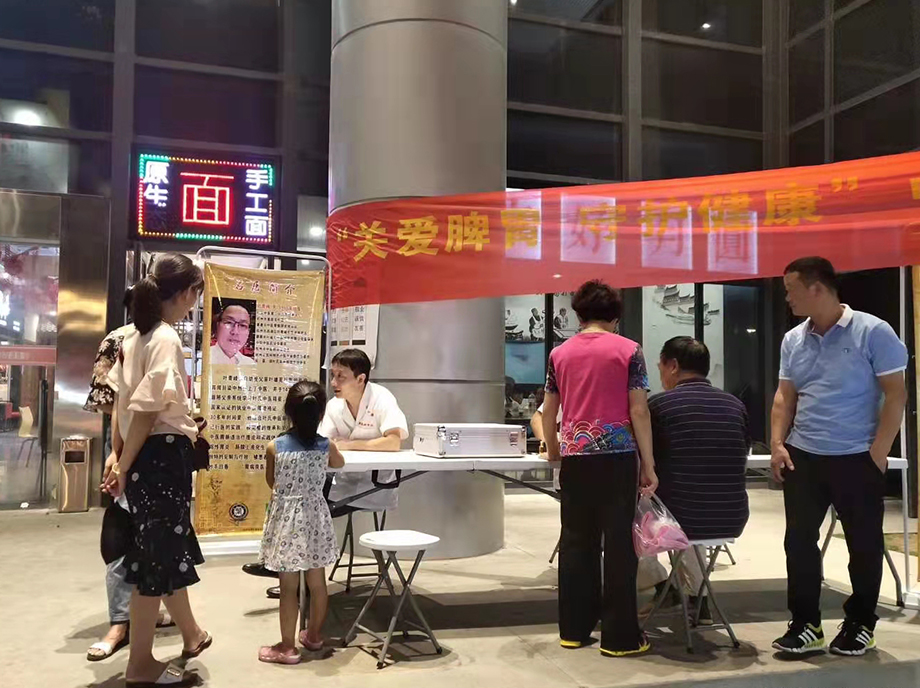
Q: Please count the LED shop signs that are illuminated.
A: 1